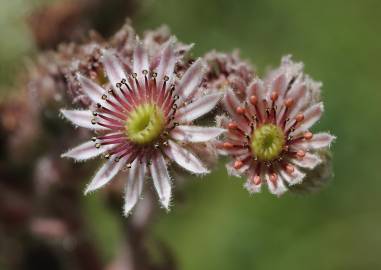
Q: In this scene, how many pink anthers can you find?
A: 13